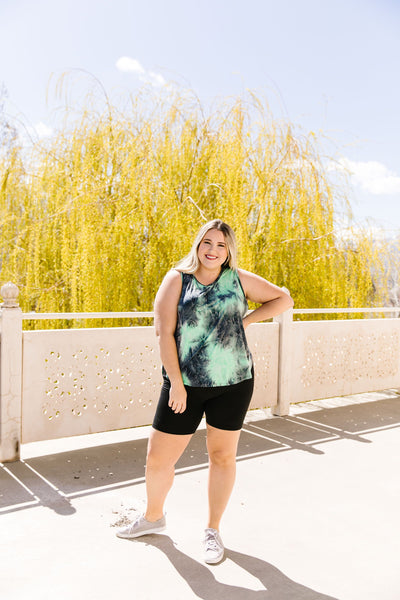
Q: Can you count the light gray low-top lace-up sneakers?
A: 2